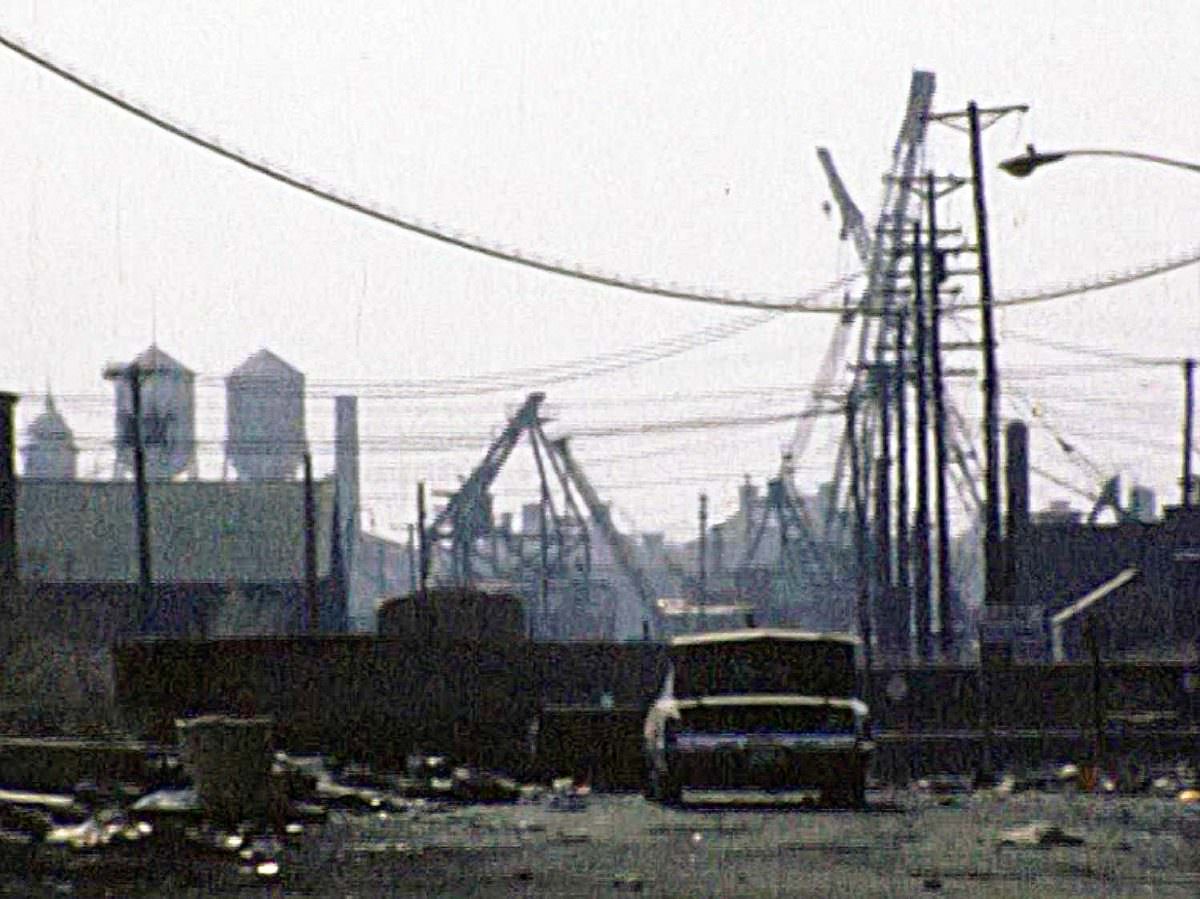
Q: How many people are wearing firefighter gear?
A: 0